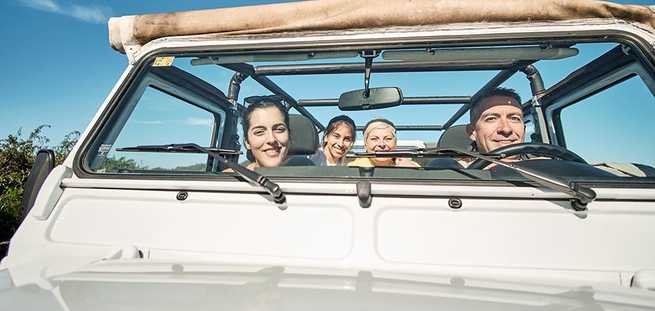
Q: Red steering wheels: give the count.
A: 0